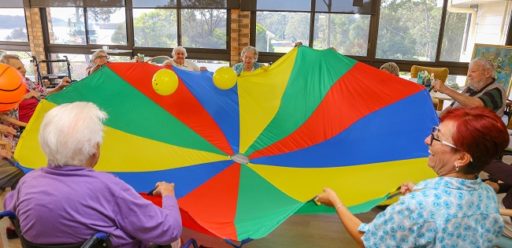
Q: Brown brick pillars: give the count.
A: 2